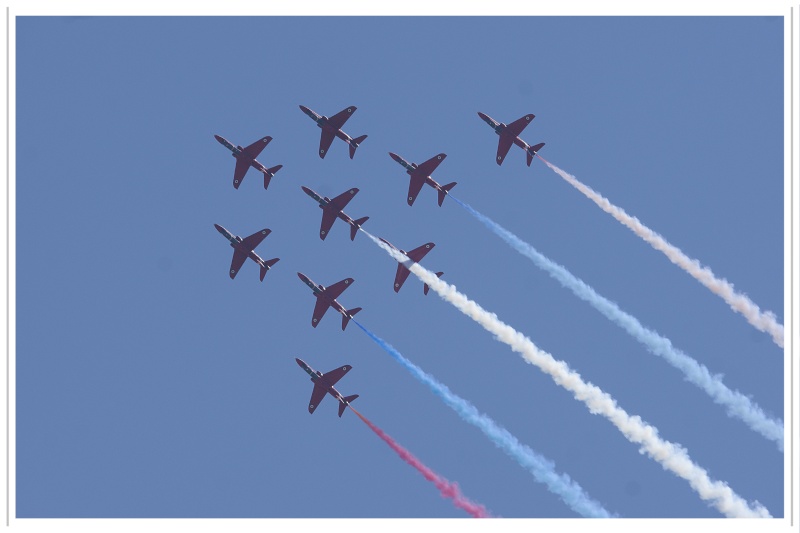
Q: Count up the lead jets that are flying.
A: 1